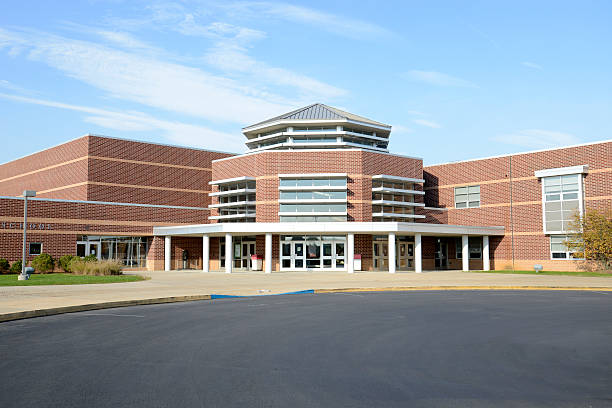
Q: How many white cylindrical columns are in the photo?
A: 9